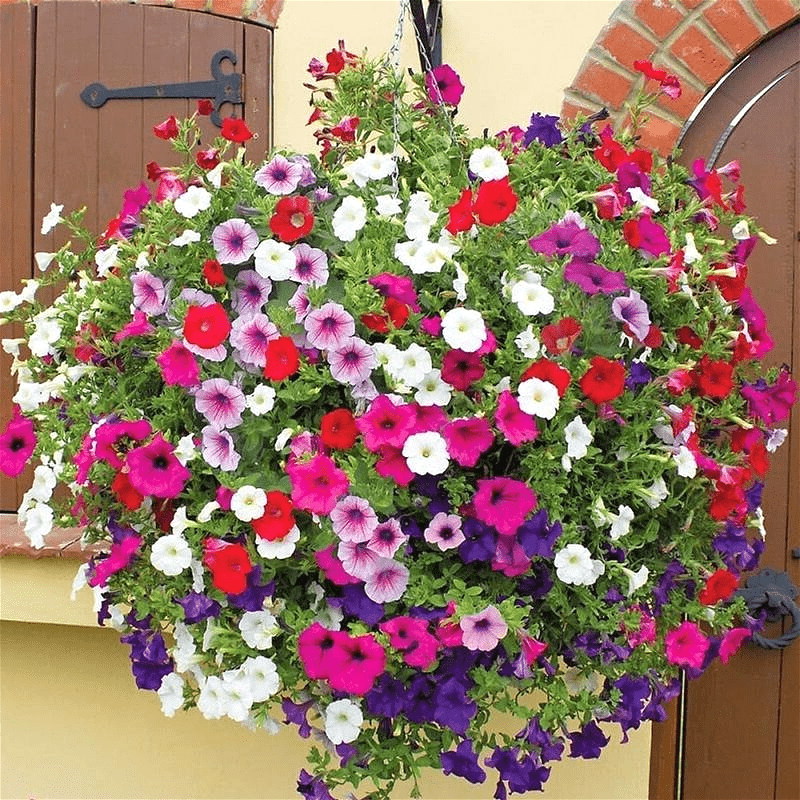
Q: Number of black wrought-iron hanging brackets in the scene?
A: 1